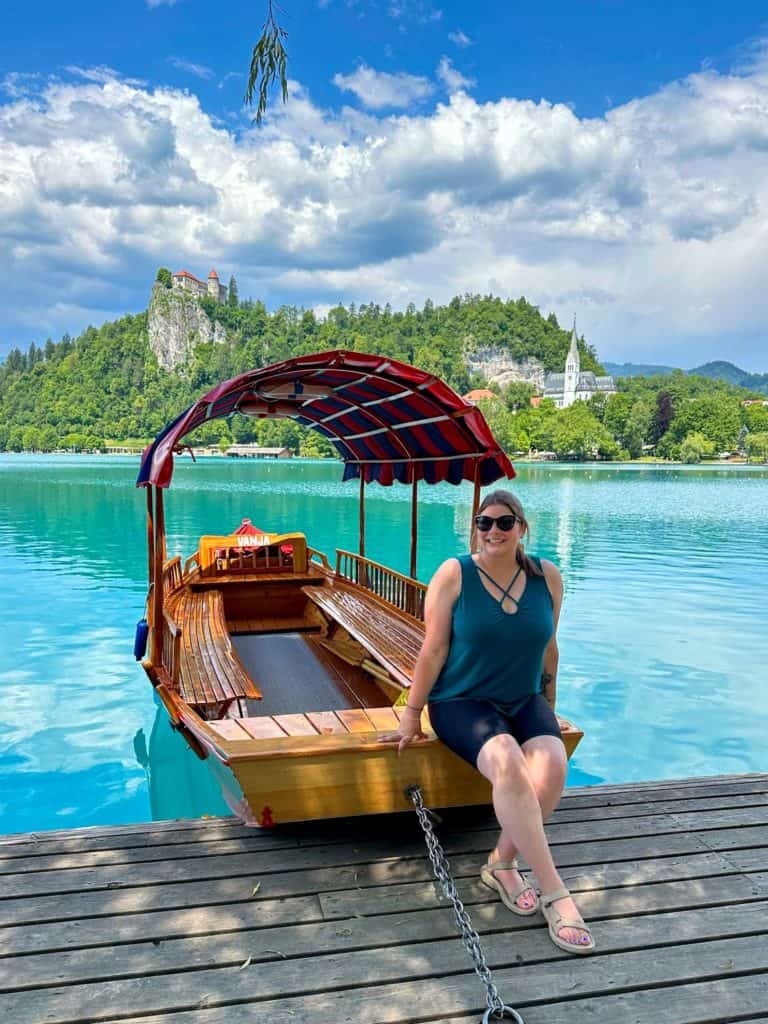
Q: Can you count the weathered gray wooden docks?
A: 1